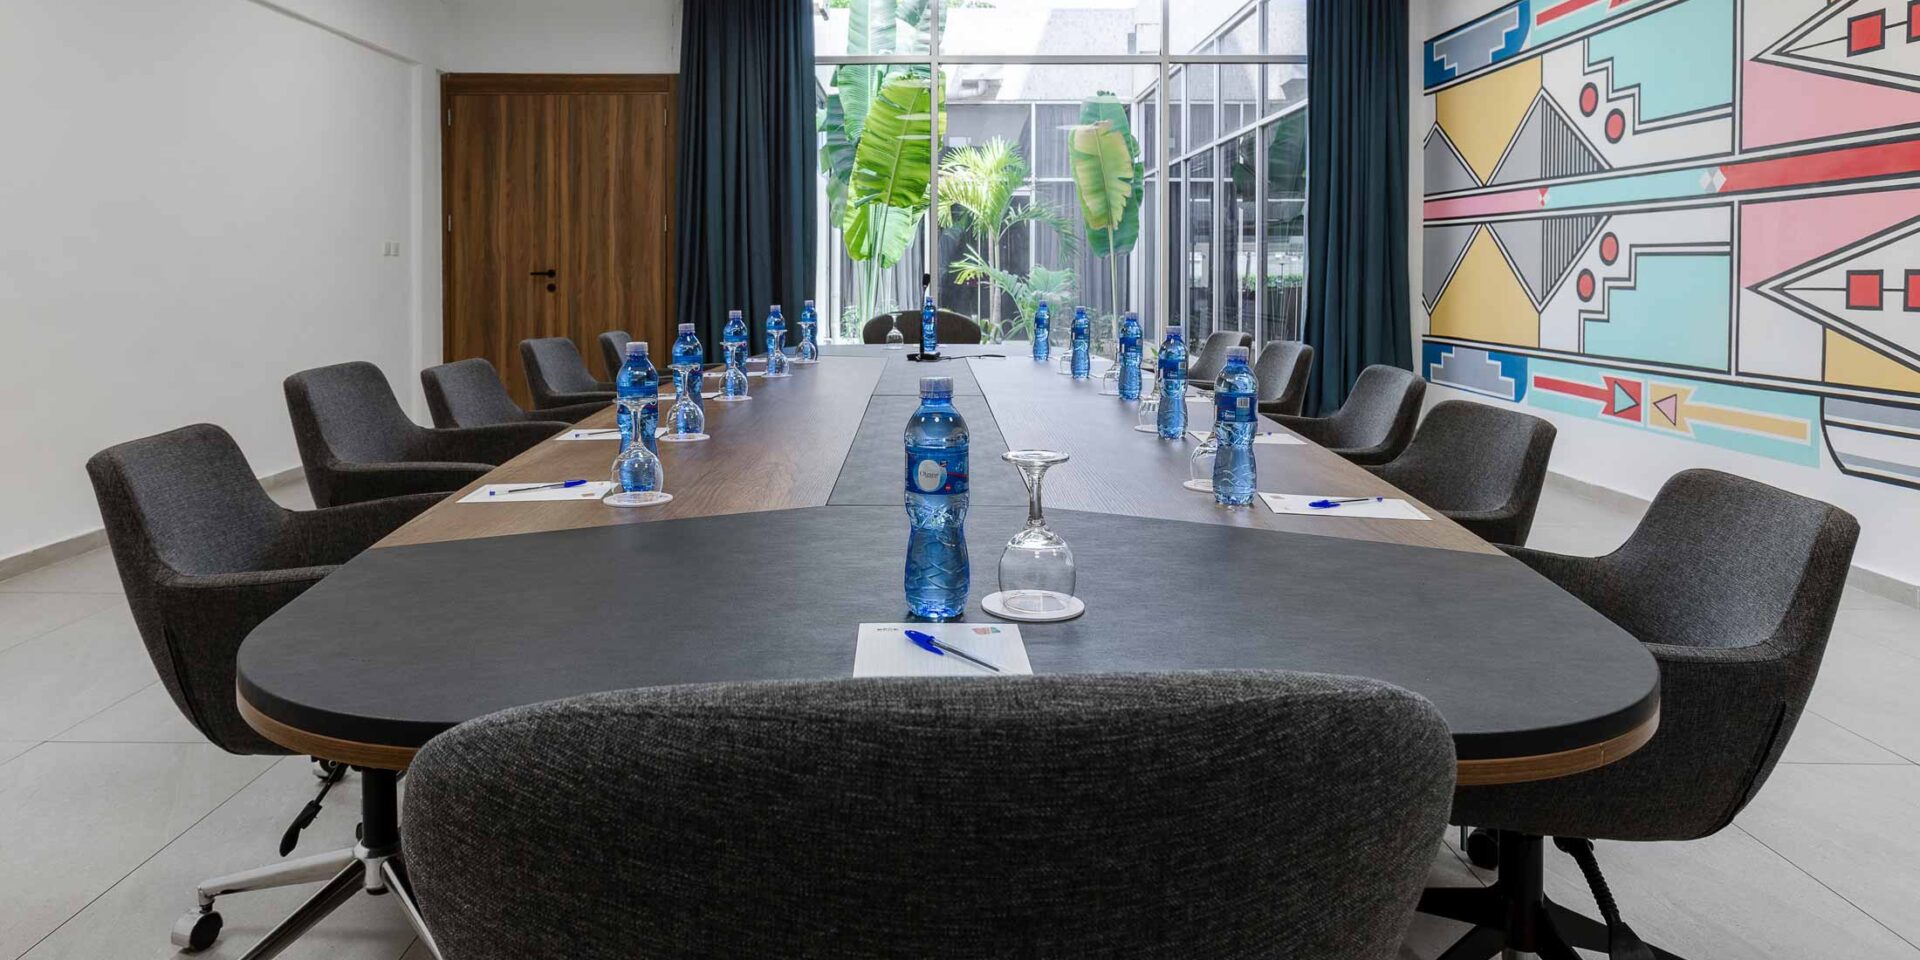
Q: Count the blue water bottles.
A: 12